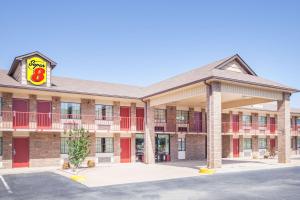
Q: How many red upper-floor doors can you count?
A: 7